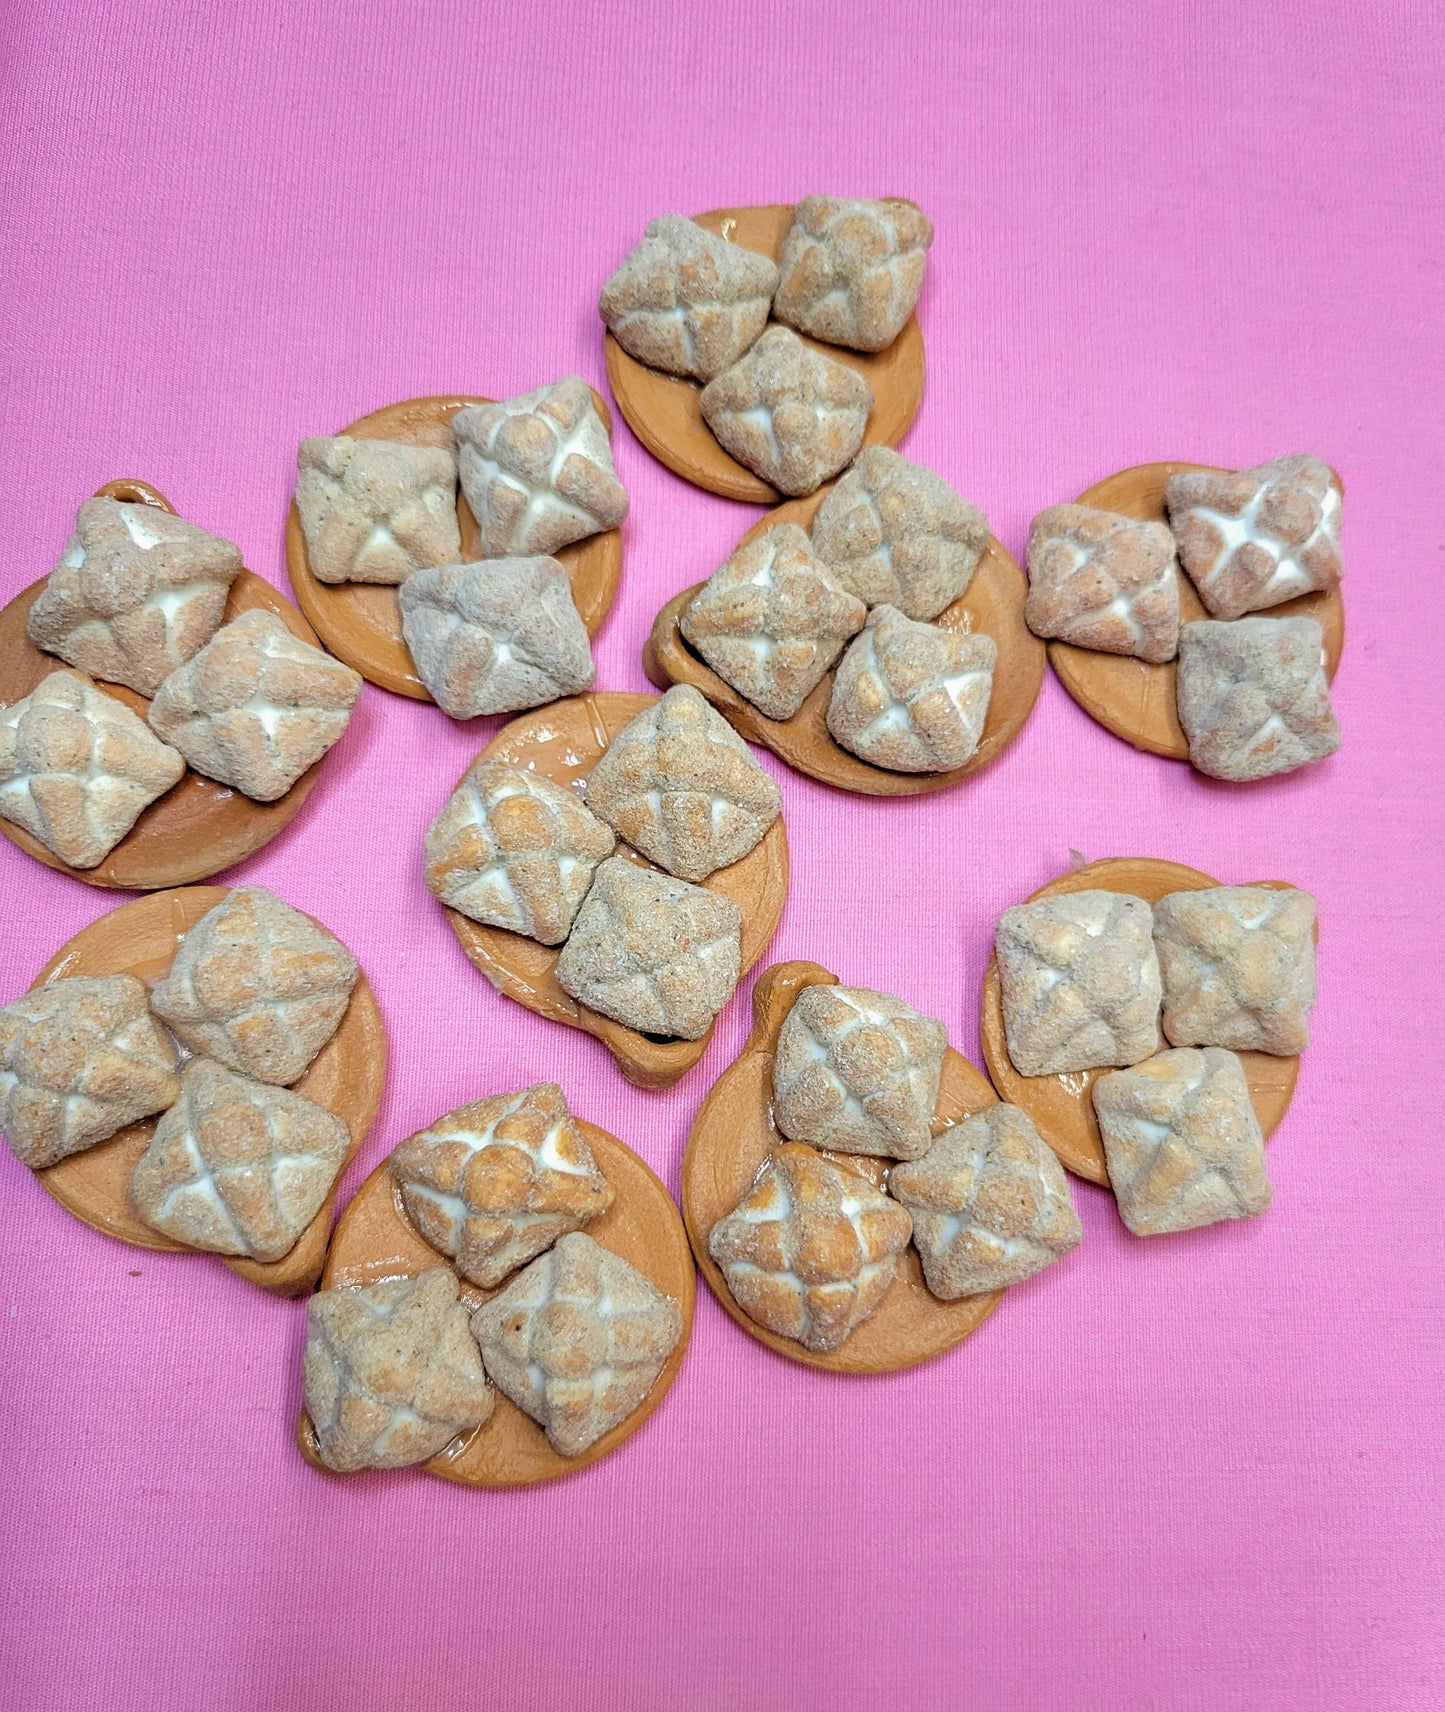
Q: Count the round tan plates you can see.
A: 10